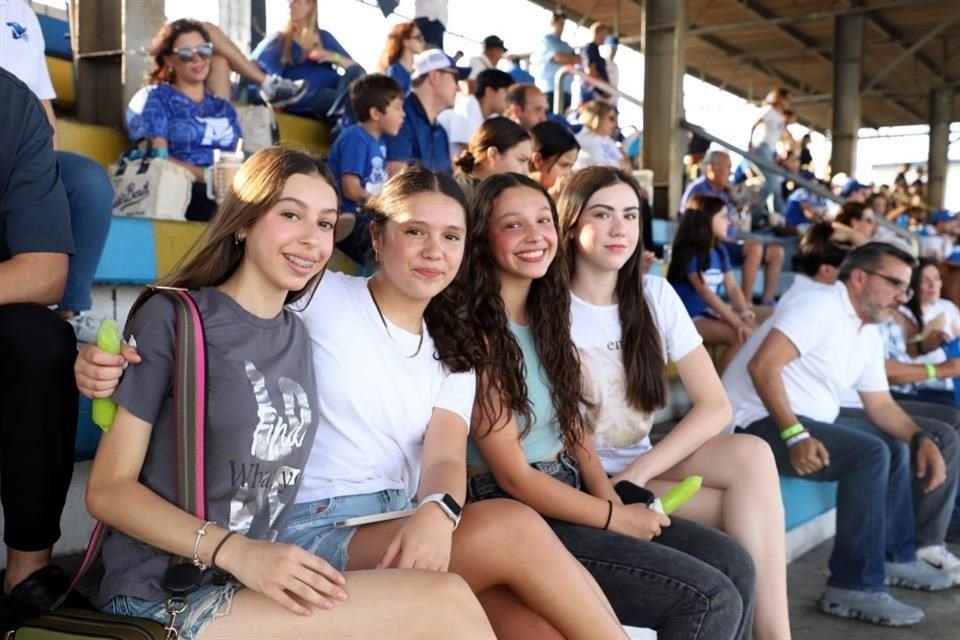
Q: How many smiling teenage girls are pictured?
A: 4